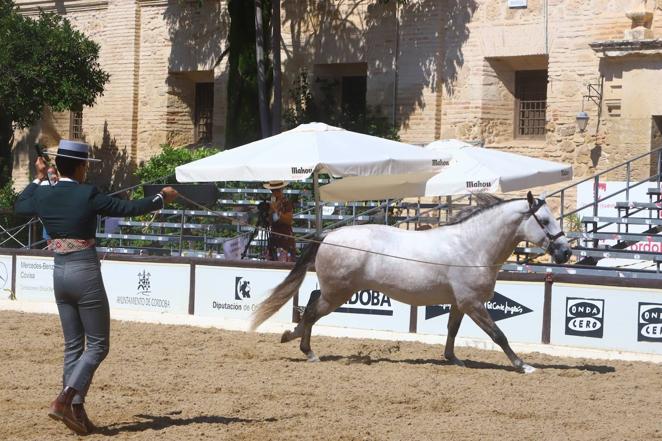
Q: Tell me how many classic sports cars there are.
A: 0